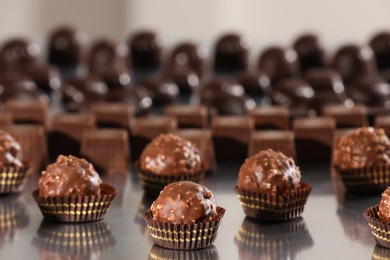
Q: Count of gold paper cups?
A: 7